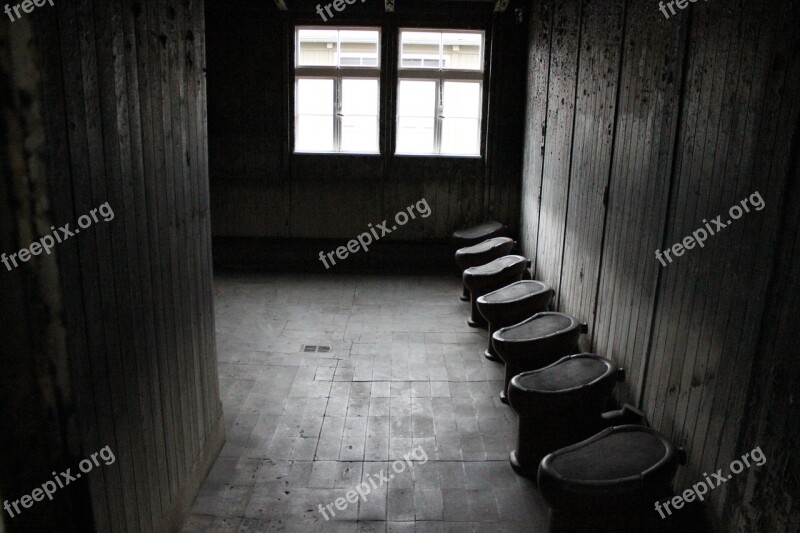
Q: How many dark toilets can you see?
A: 7